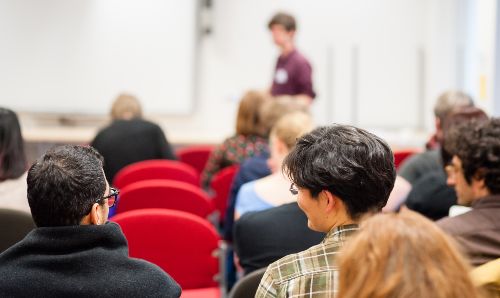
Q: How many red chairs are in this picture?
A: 6